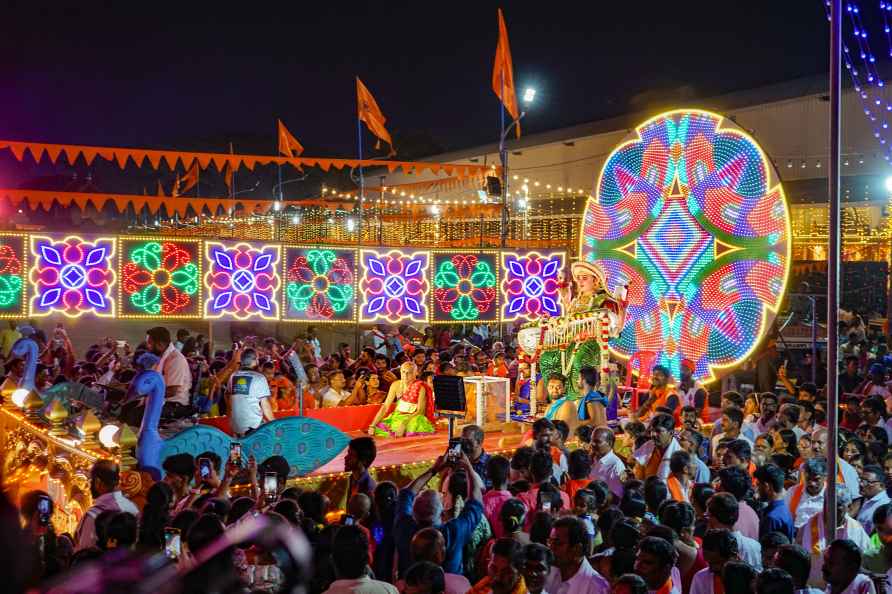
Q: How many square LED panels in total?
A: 8